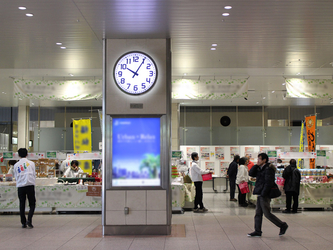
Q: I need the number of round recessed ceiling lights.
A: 8